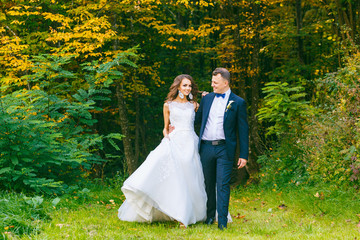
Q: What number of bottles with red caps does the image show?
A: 0